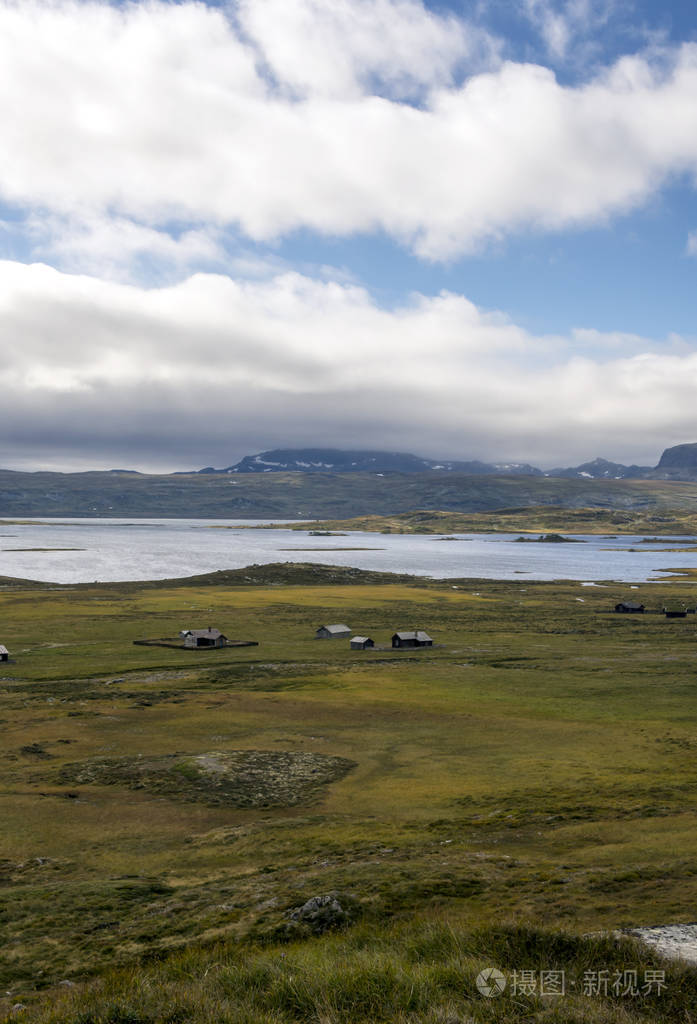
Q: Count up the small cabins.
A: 7